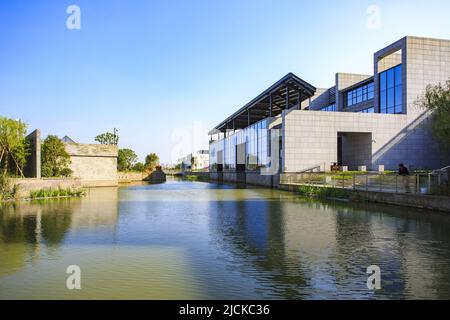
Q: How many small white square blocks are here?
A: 3